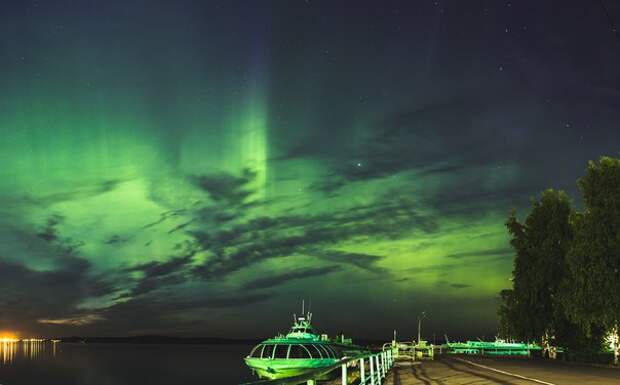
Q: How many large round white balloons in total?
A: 0